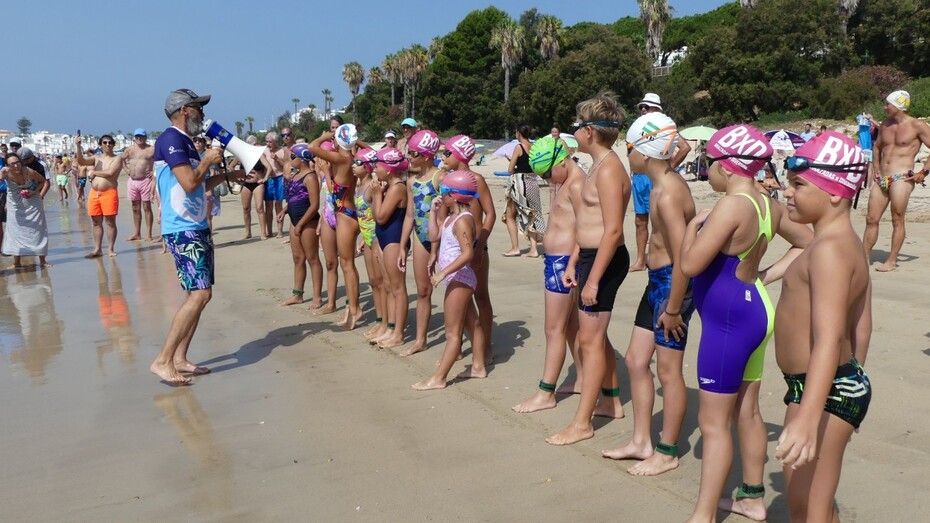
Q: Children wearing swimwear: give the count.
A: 13